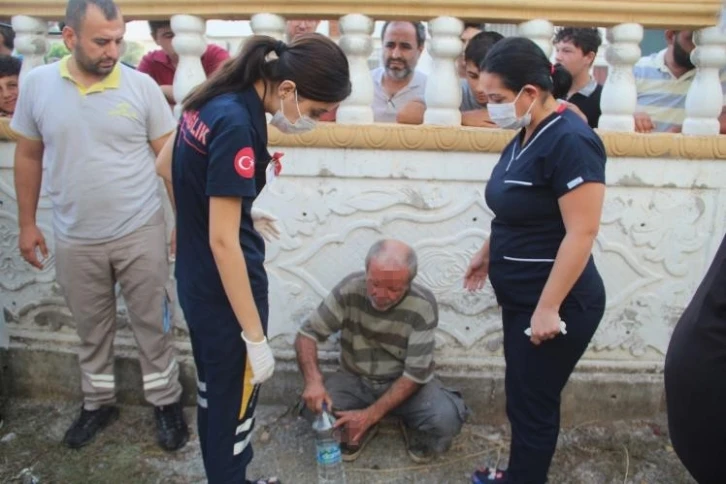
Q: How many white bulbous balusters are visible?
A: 8